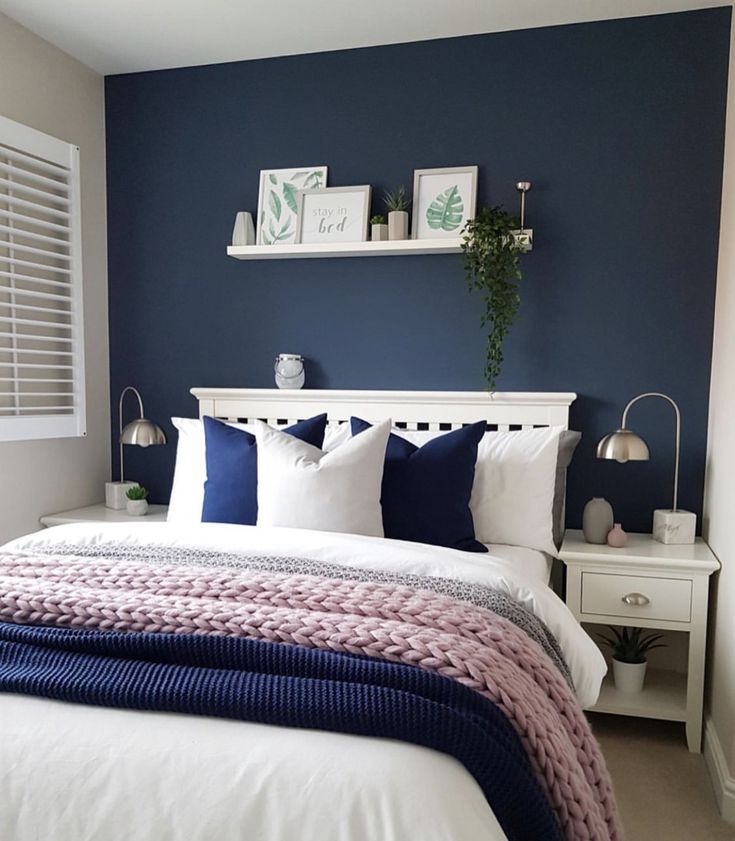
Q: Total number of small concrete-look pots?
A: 2